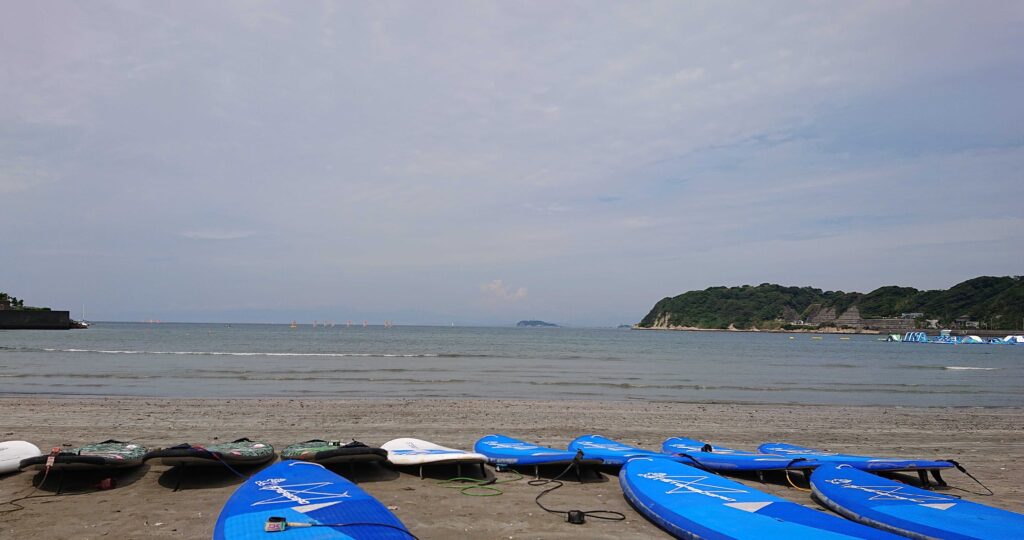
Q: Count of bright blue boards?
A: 7